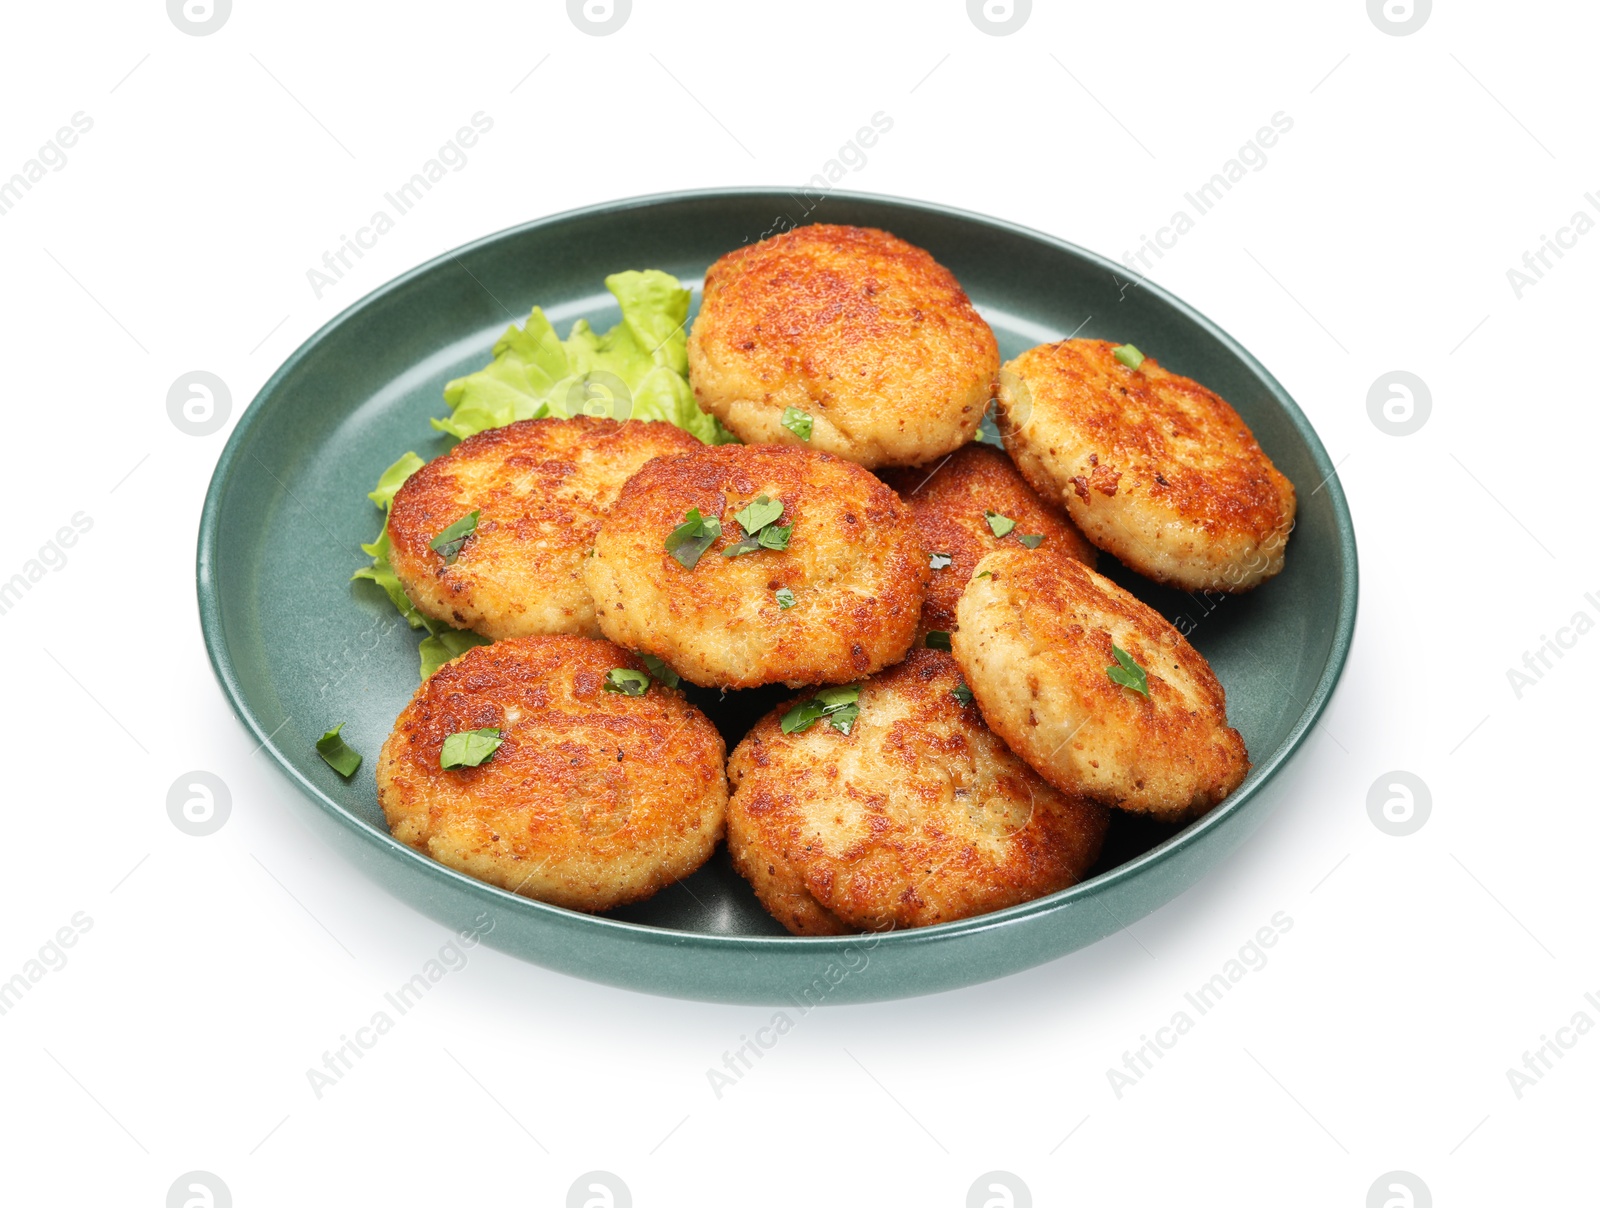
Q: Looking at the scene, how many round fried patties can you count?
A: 8